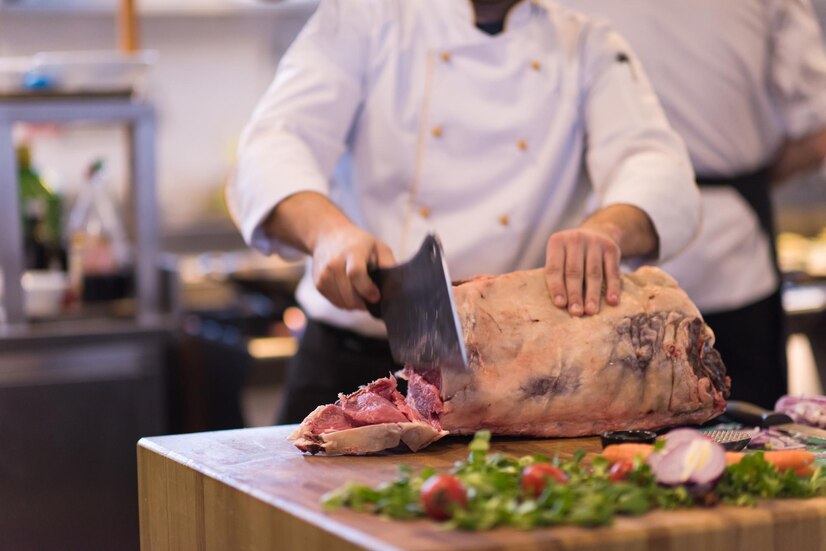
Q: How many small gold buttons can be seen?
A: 6